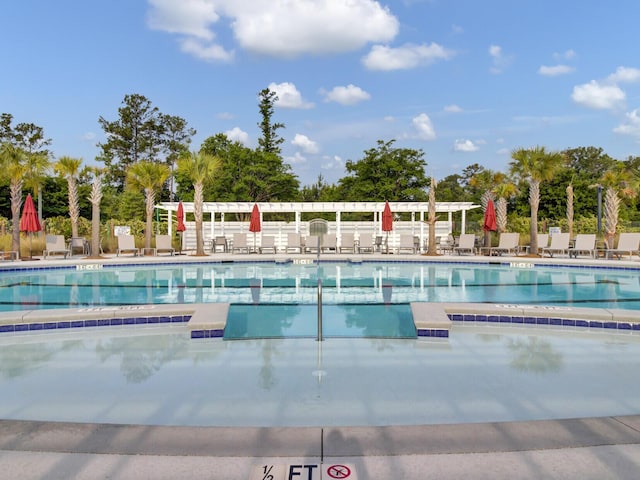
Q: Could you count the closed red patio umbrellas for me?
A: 5